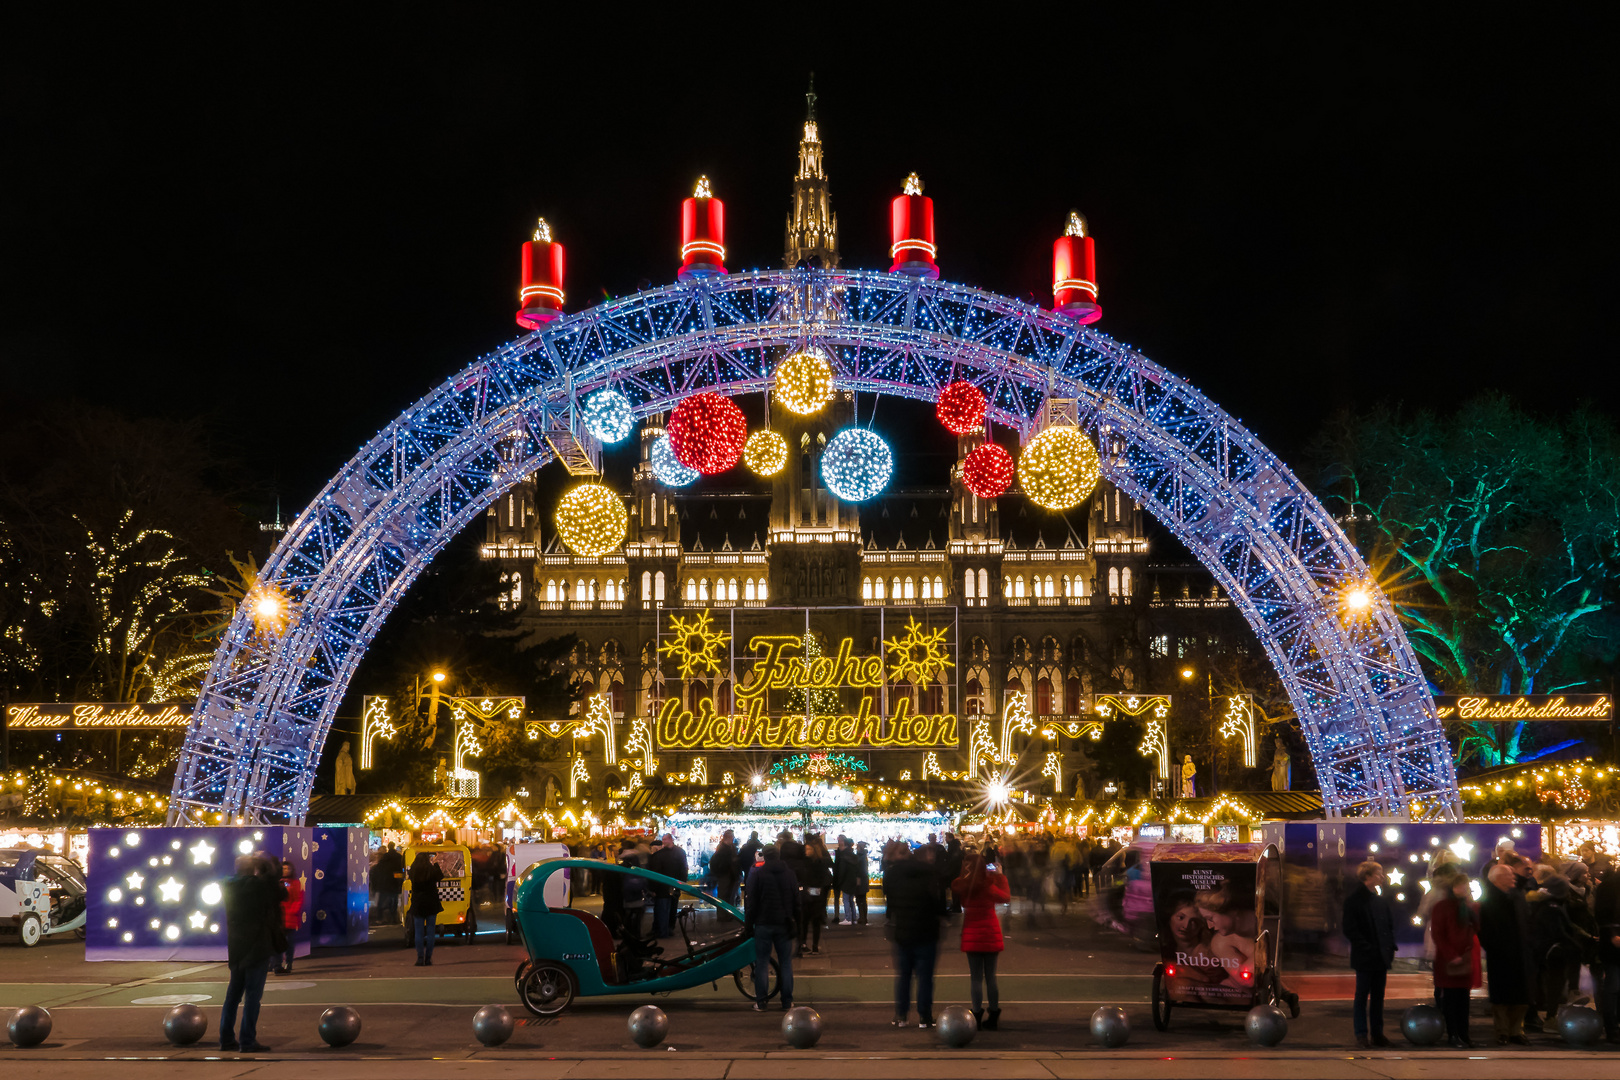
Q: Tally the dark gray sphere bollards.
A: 11